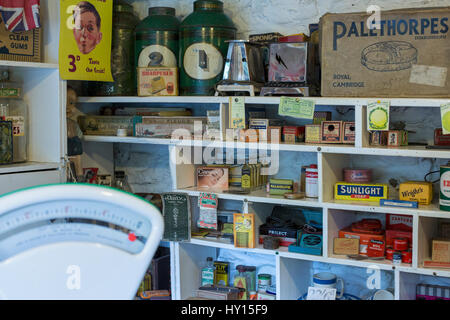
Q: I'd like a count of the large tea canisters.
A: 3